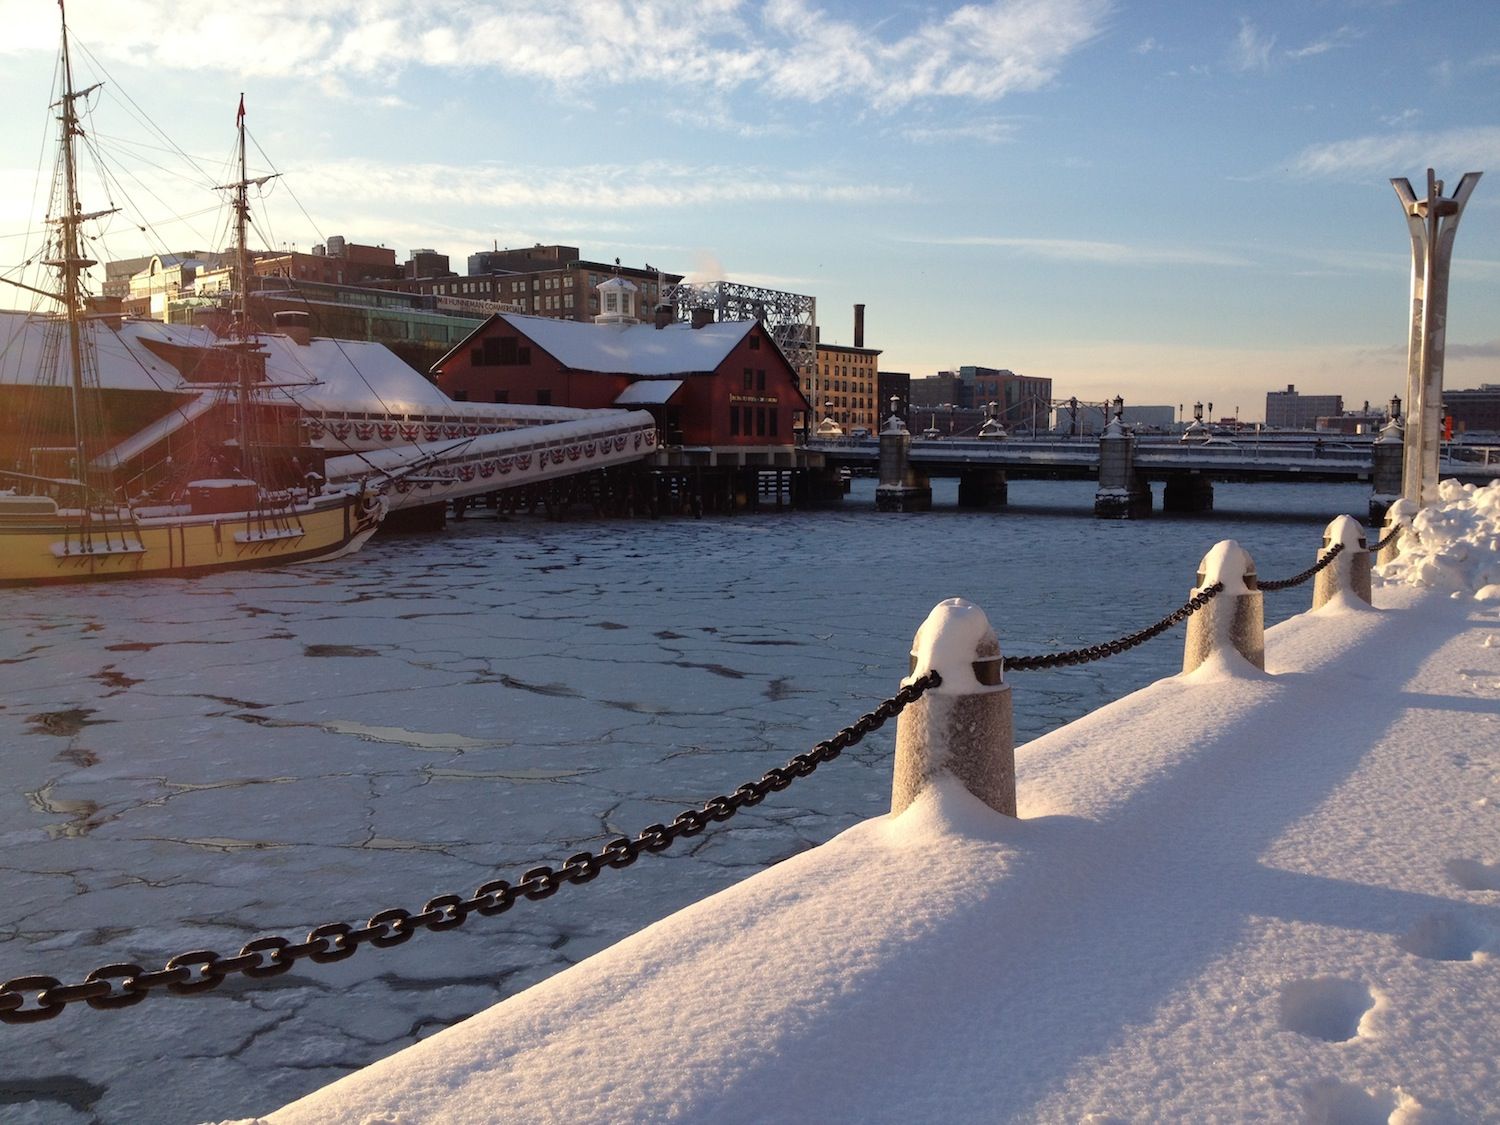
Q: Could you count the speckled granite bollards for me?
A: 4